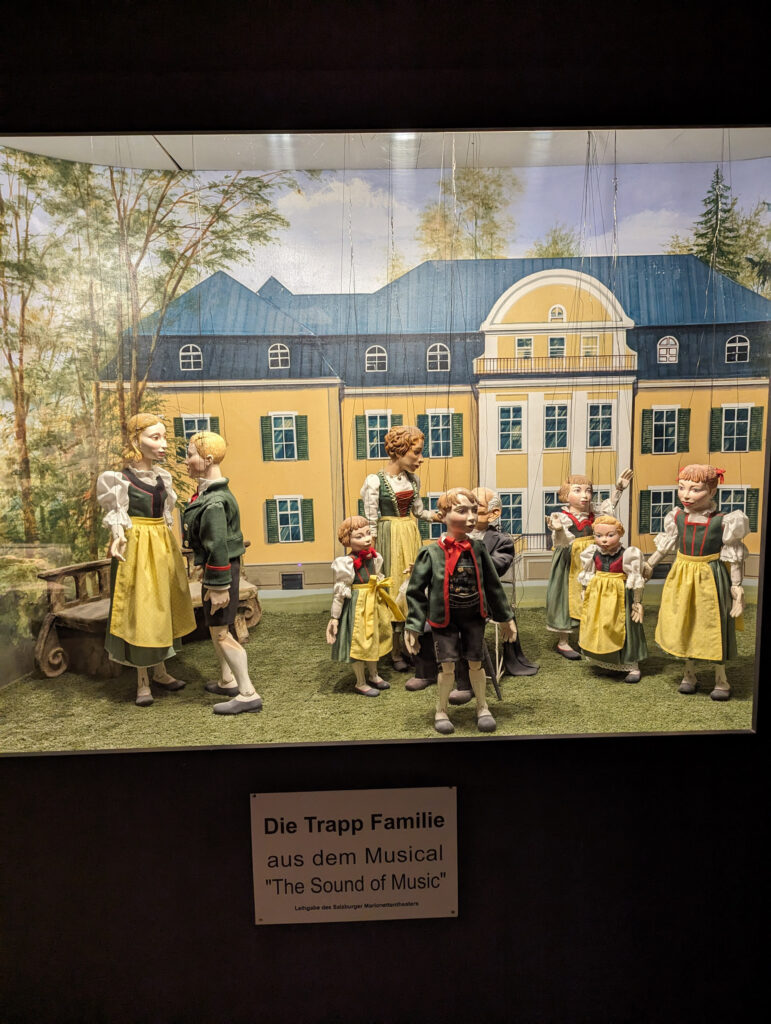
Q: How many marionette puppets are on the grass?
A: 9